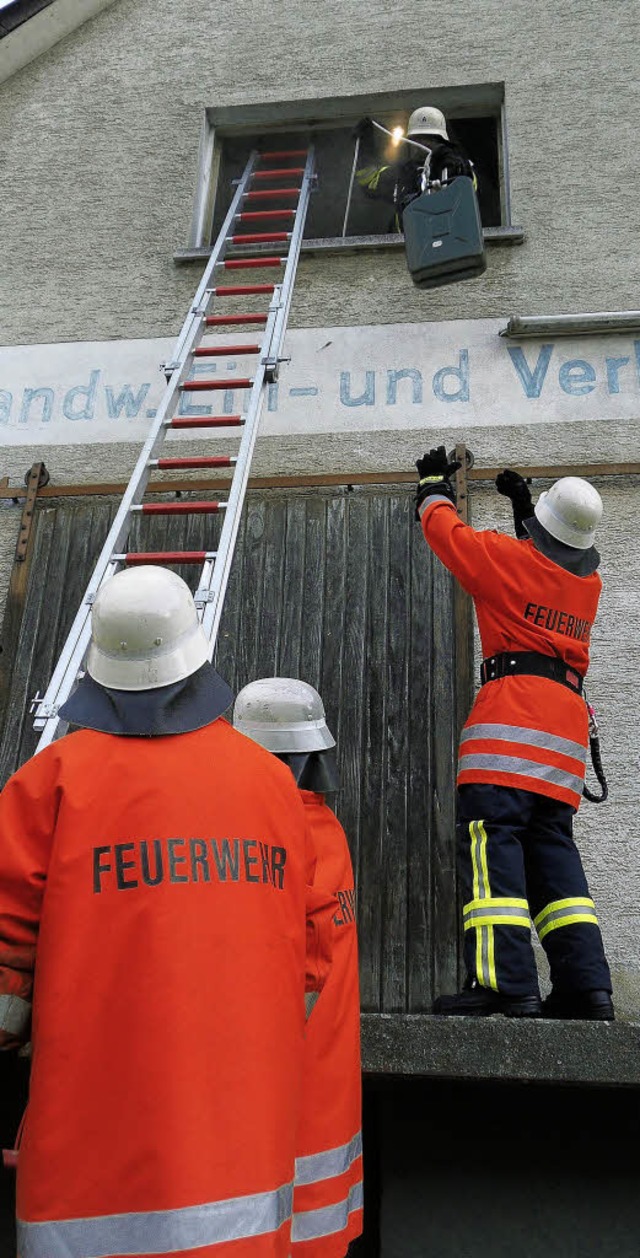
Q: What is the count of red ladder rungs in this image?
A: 14